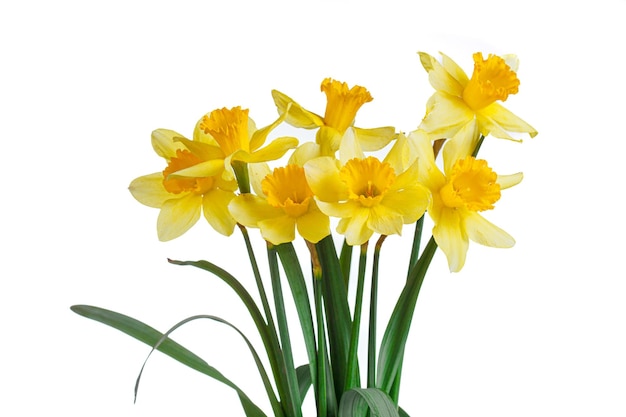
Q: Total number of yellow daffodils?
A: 7